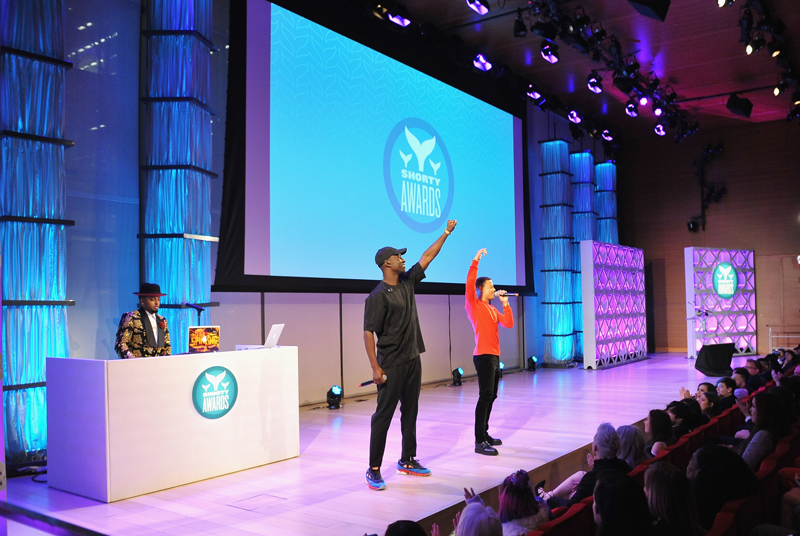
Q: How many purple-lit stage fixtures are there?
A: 12